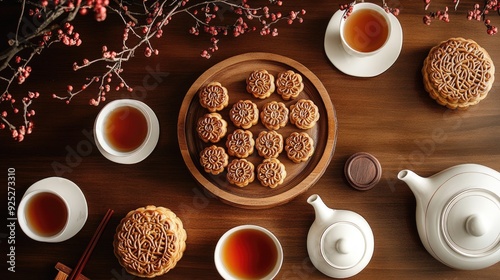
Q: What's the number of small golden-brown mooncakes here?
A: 13